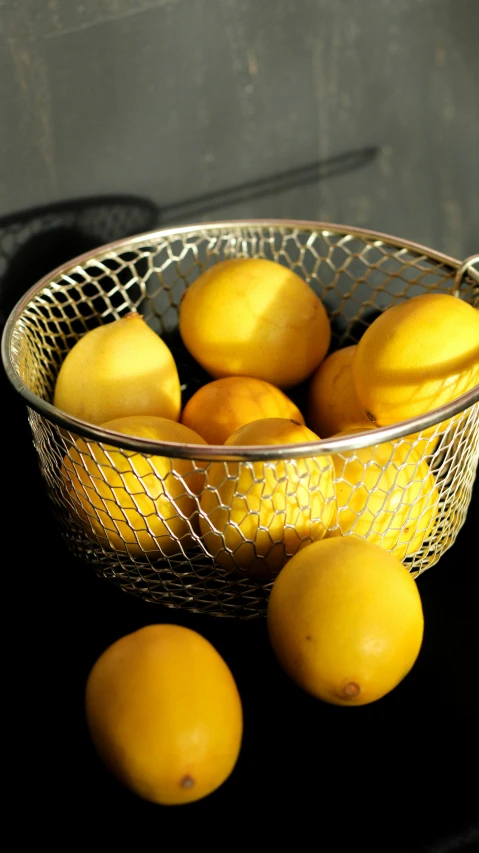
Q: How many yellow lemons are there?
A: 10